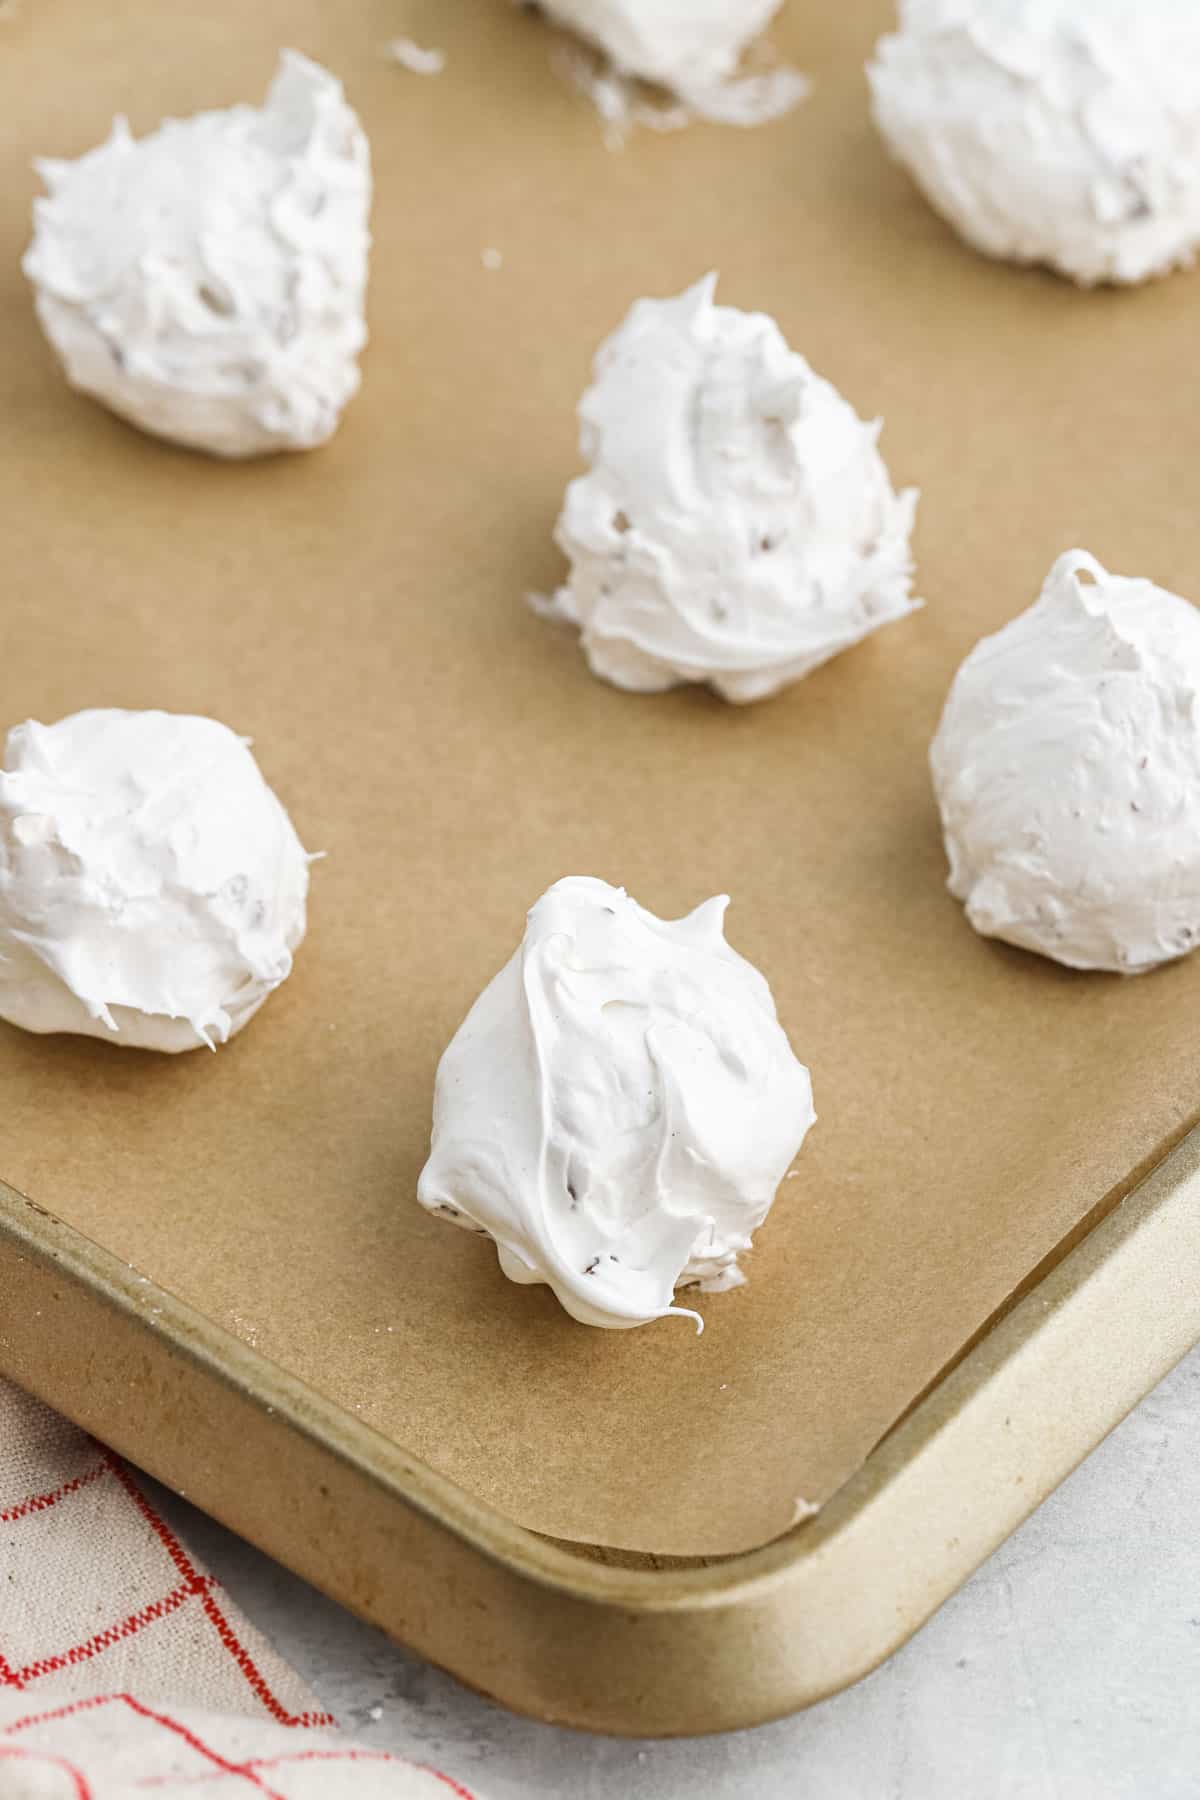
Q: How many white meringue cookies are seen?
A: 7